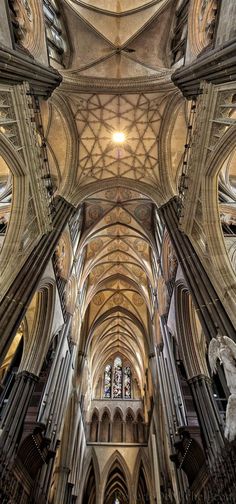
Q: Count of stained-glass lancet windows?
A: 3